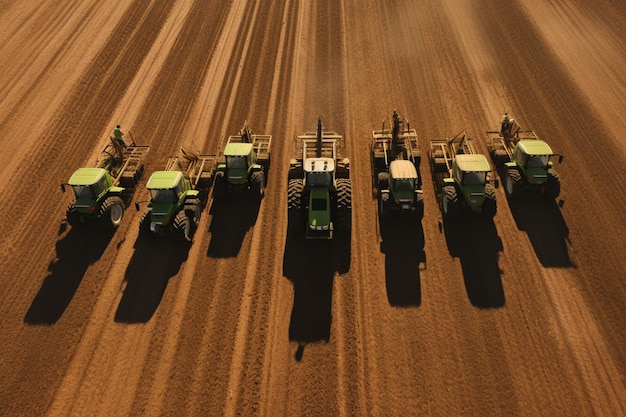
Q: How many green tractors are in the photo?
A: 7